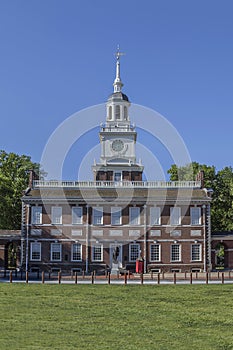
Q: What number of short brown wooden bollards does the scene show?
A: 14